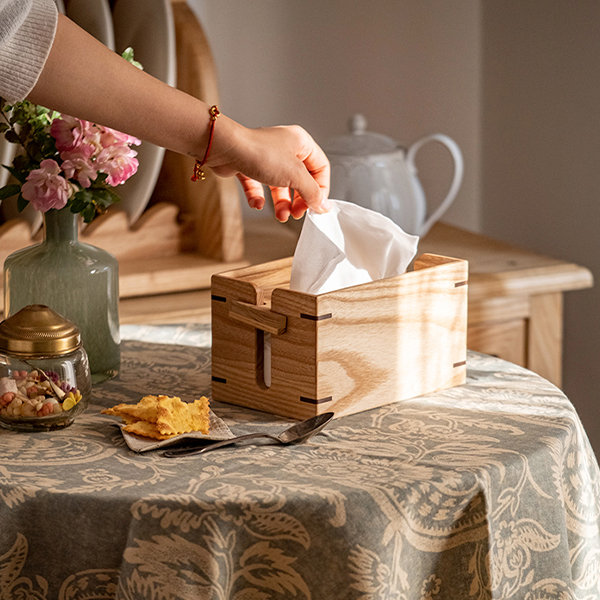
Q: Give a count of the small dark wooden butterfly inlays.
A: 6